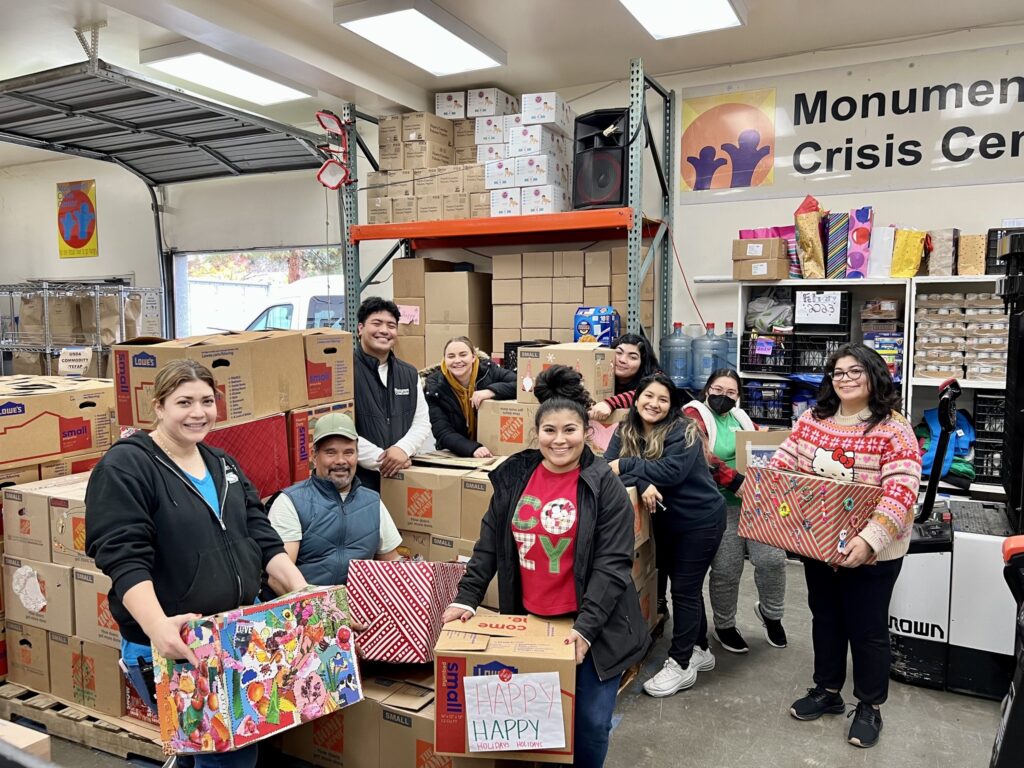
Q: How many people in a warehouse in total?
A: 9